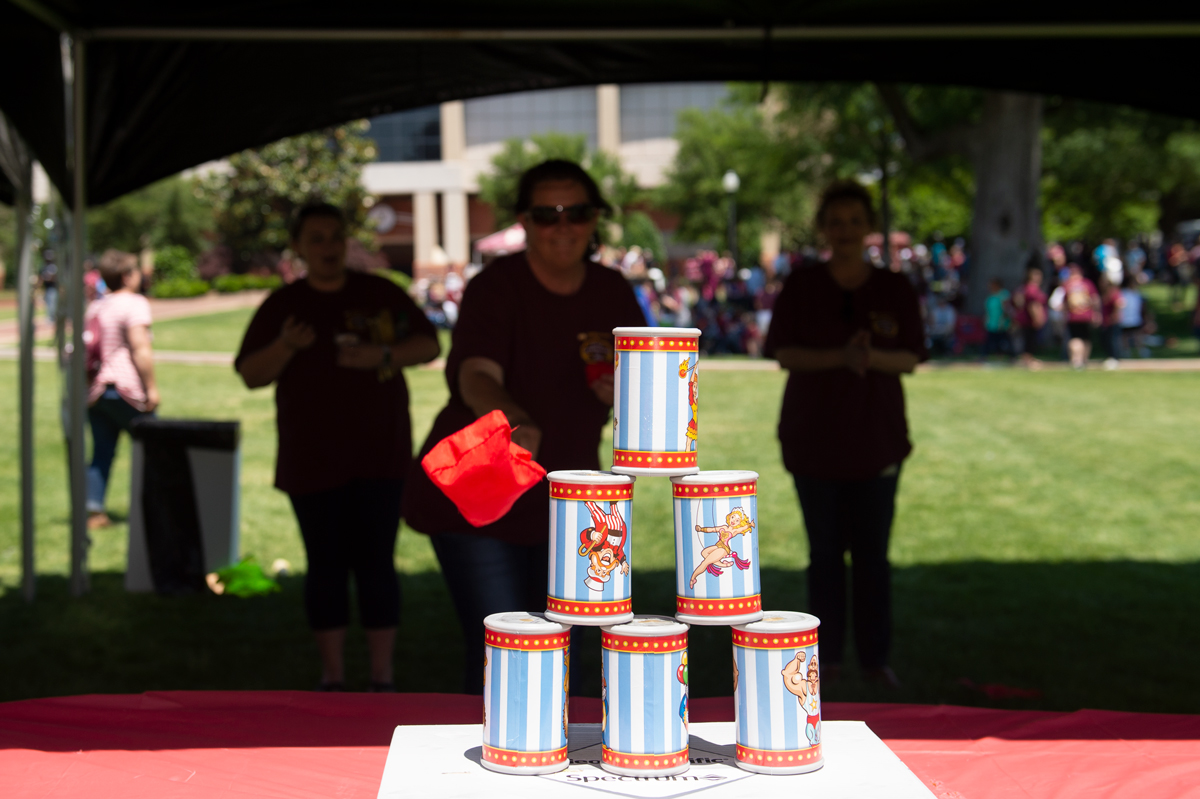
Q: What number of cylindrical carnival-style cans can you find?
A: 6